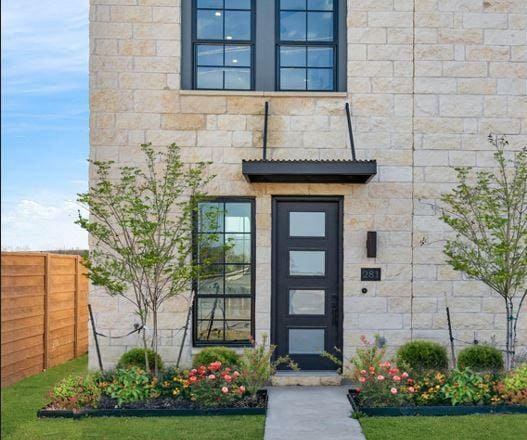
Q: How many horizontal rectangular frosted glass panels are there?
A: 4